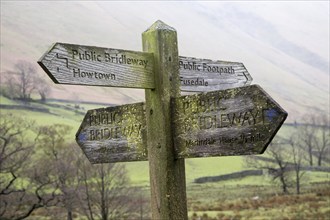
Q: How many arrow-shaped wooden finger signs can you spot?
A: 4